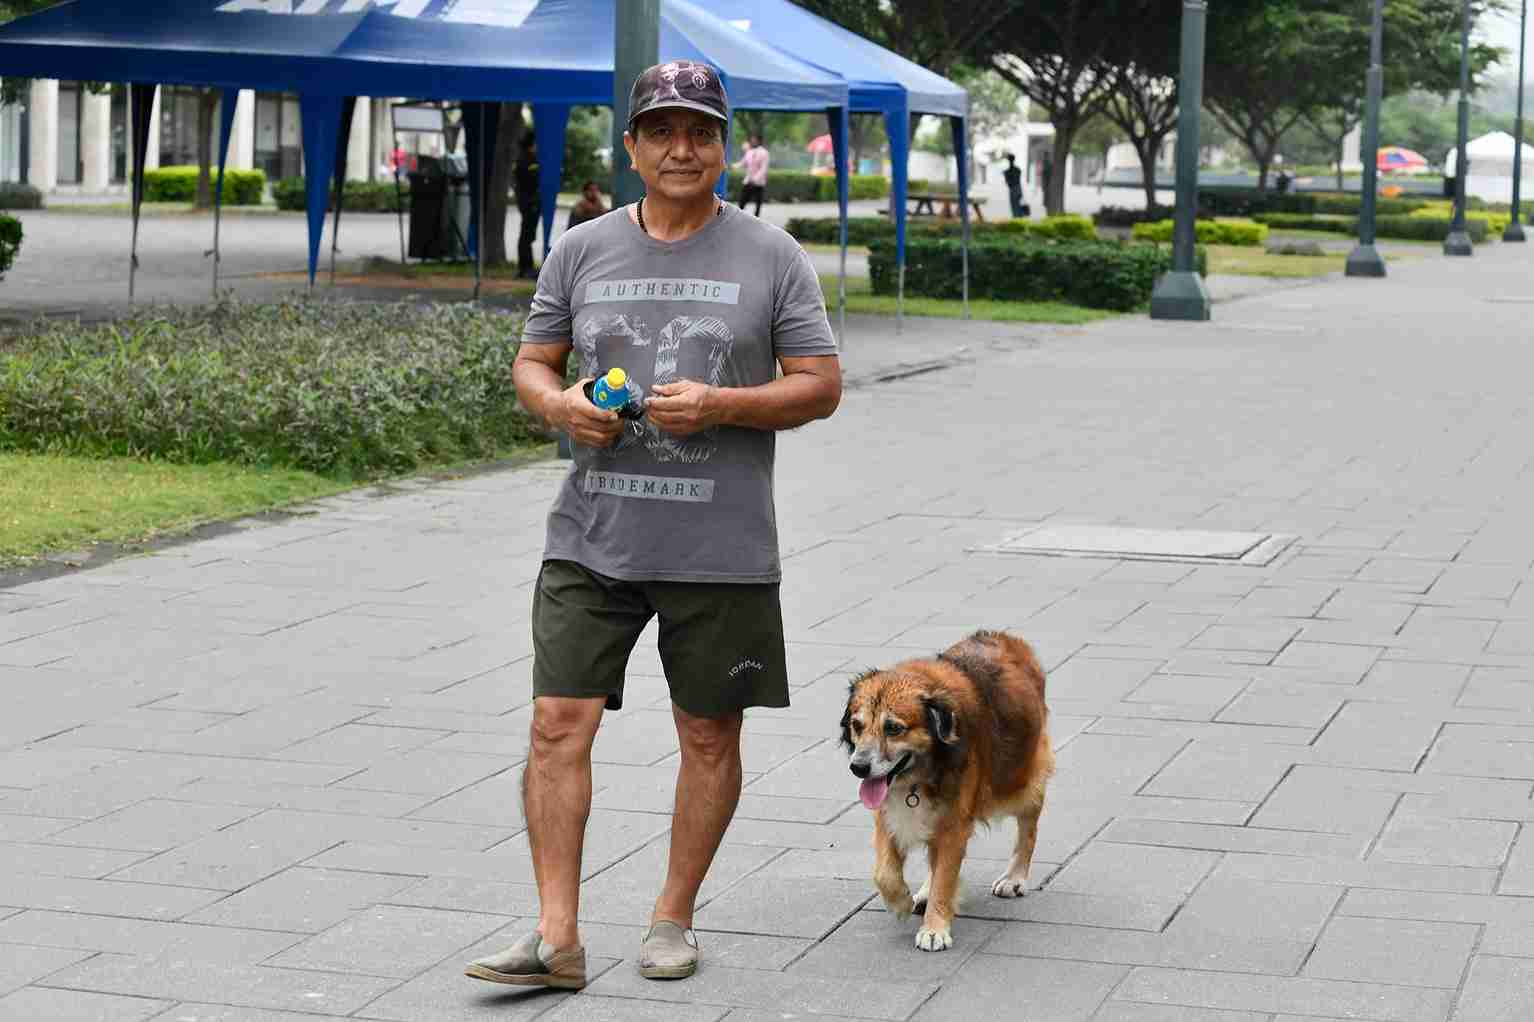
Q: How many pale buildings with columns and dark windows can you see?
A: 1